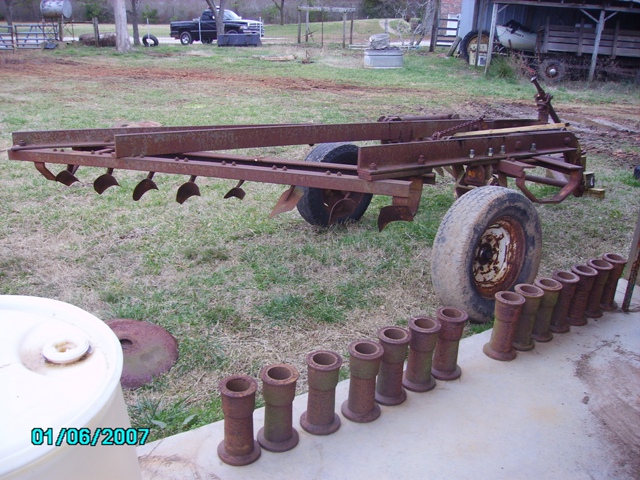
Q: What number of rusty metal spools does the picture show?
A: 14